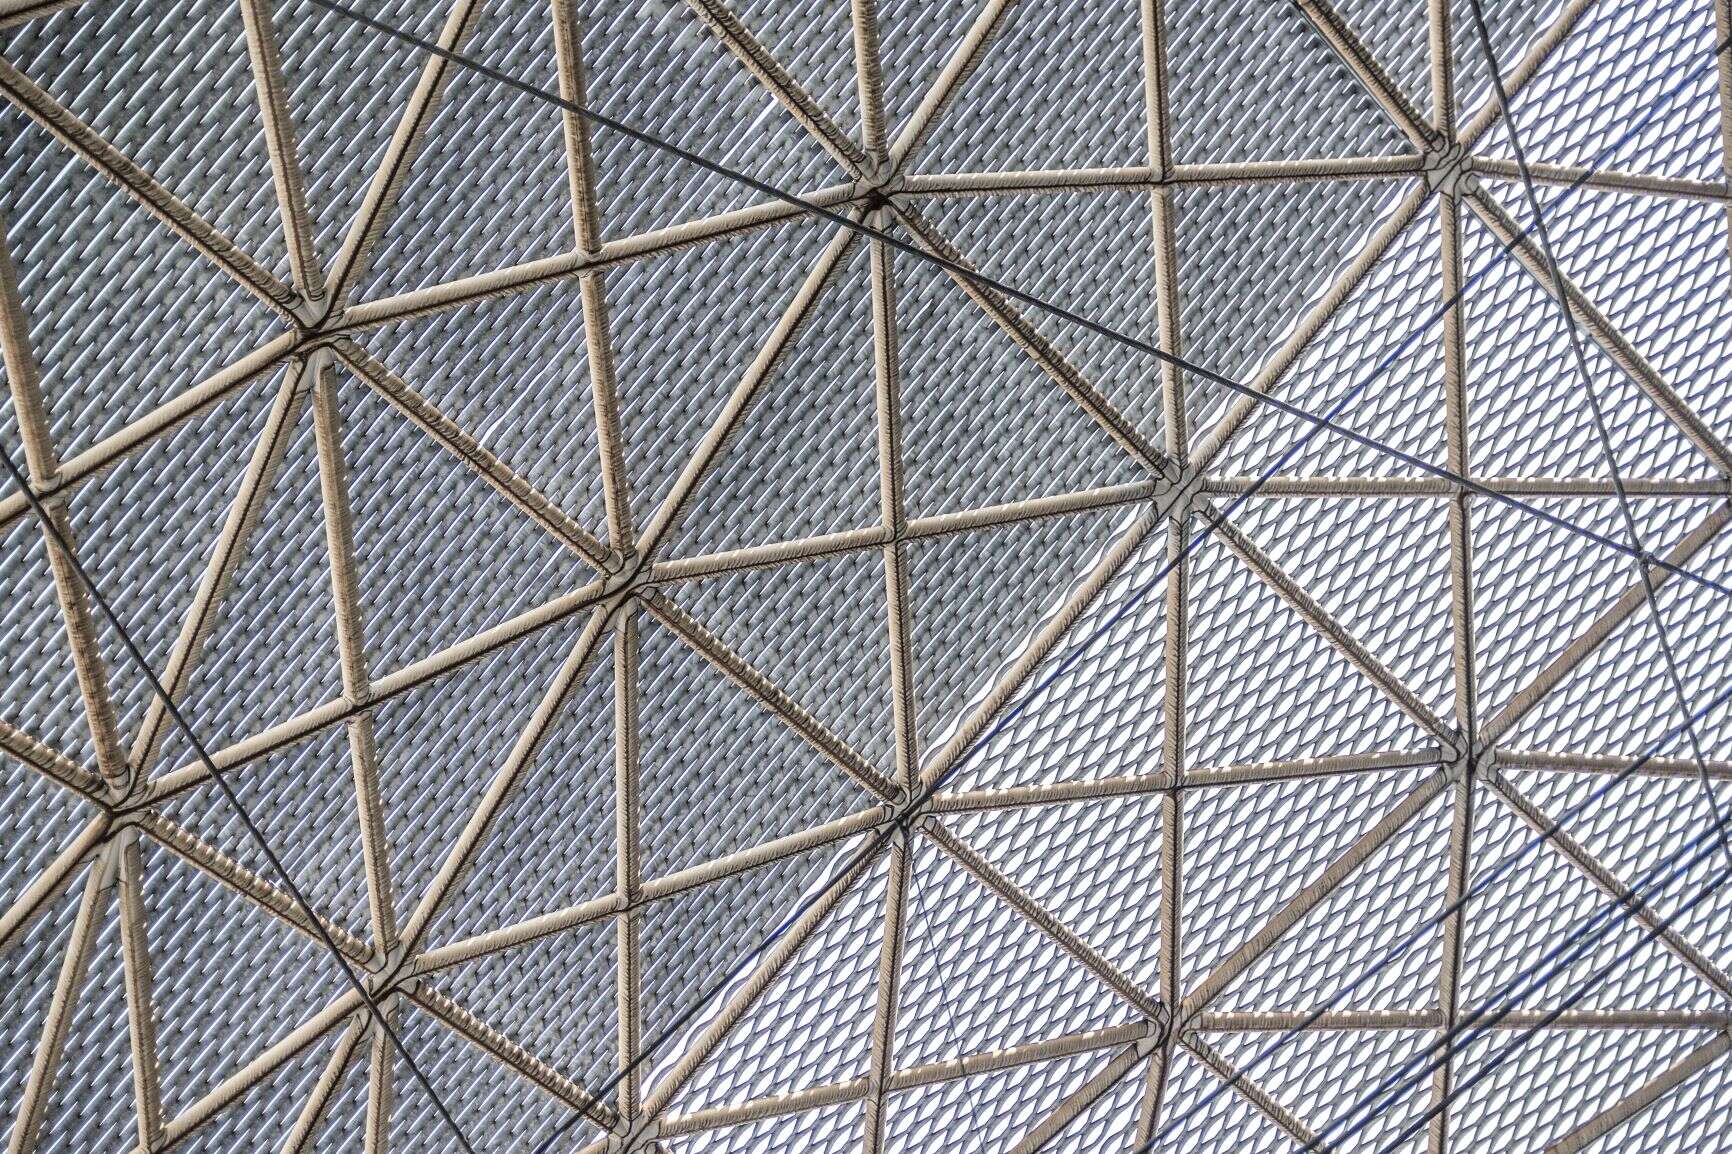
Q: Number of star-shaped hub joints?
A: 11